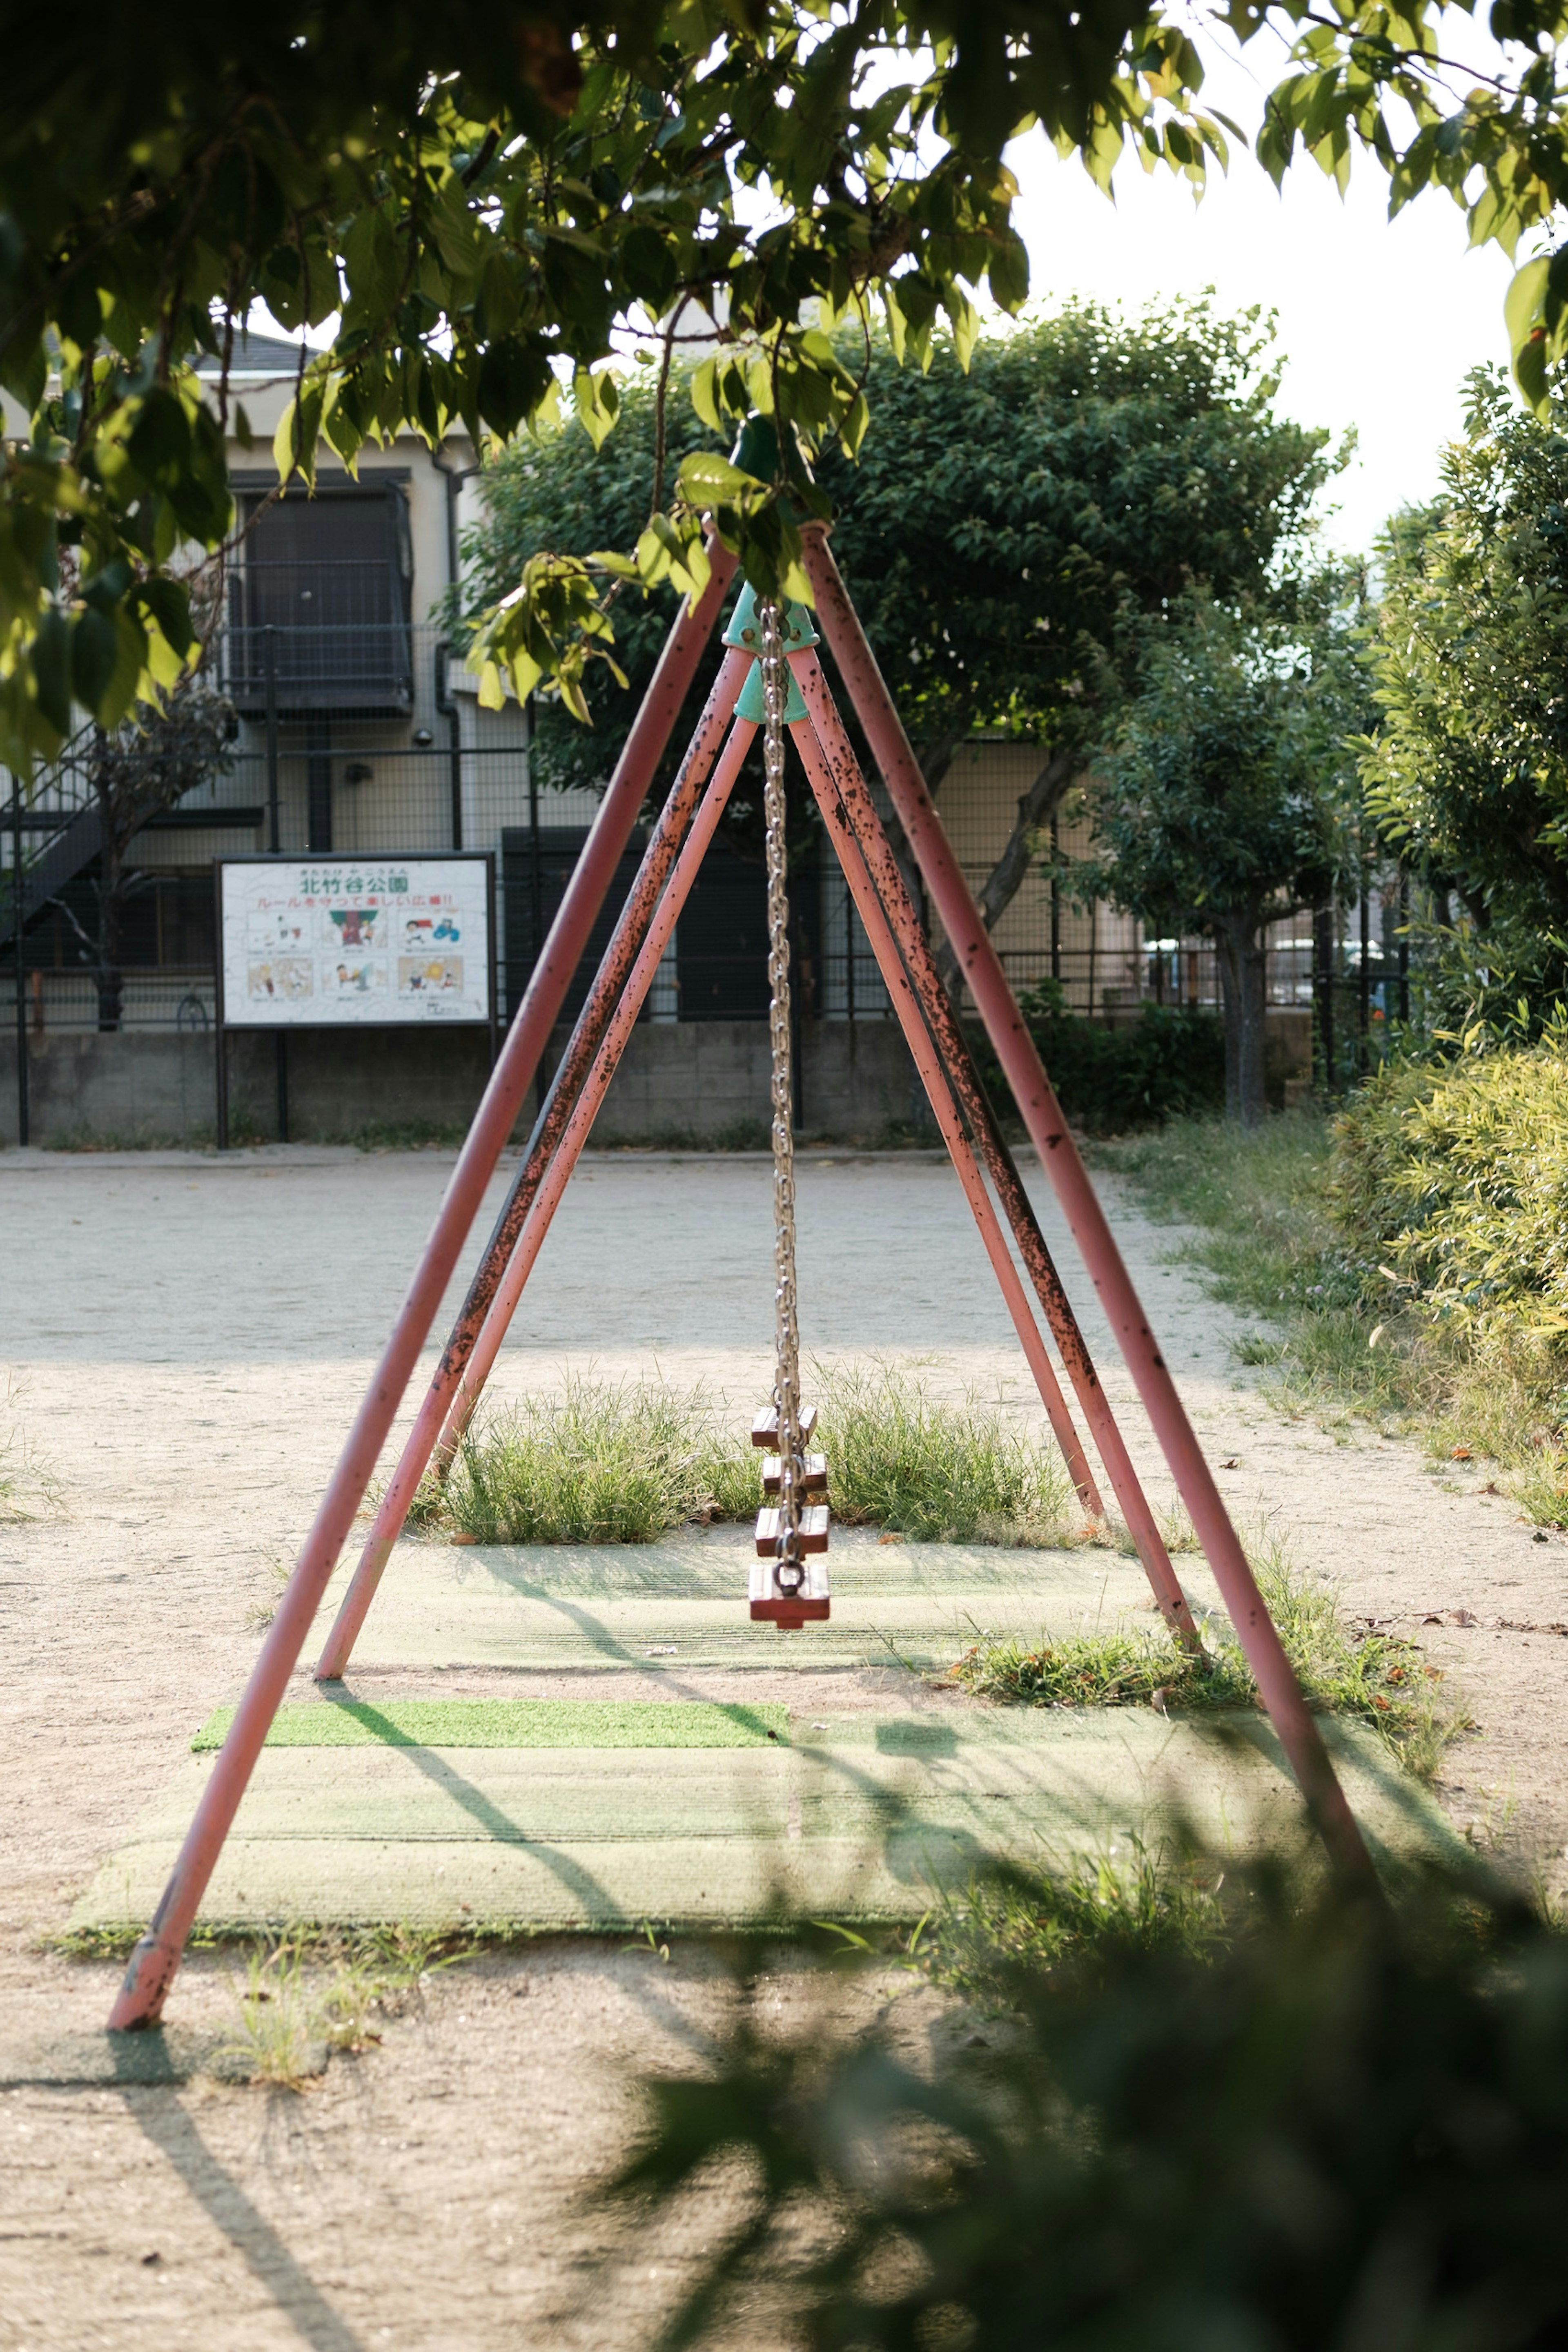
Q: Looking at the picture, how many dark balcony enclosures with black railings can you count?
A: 1